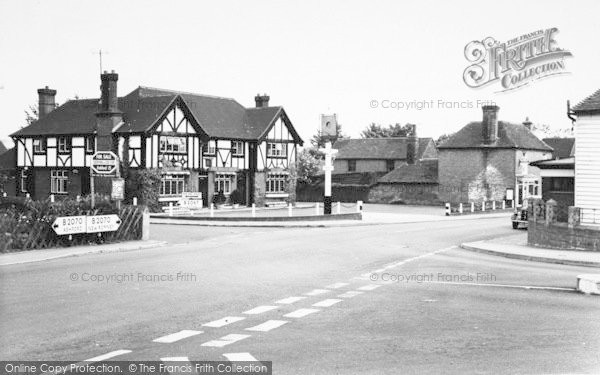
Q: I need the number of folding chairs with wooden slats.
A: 0